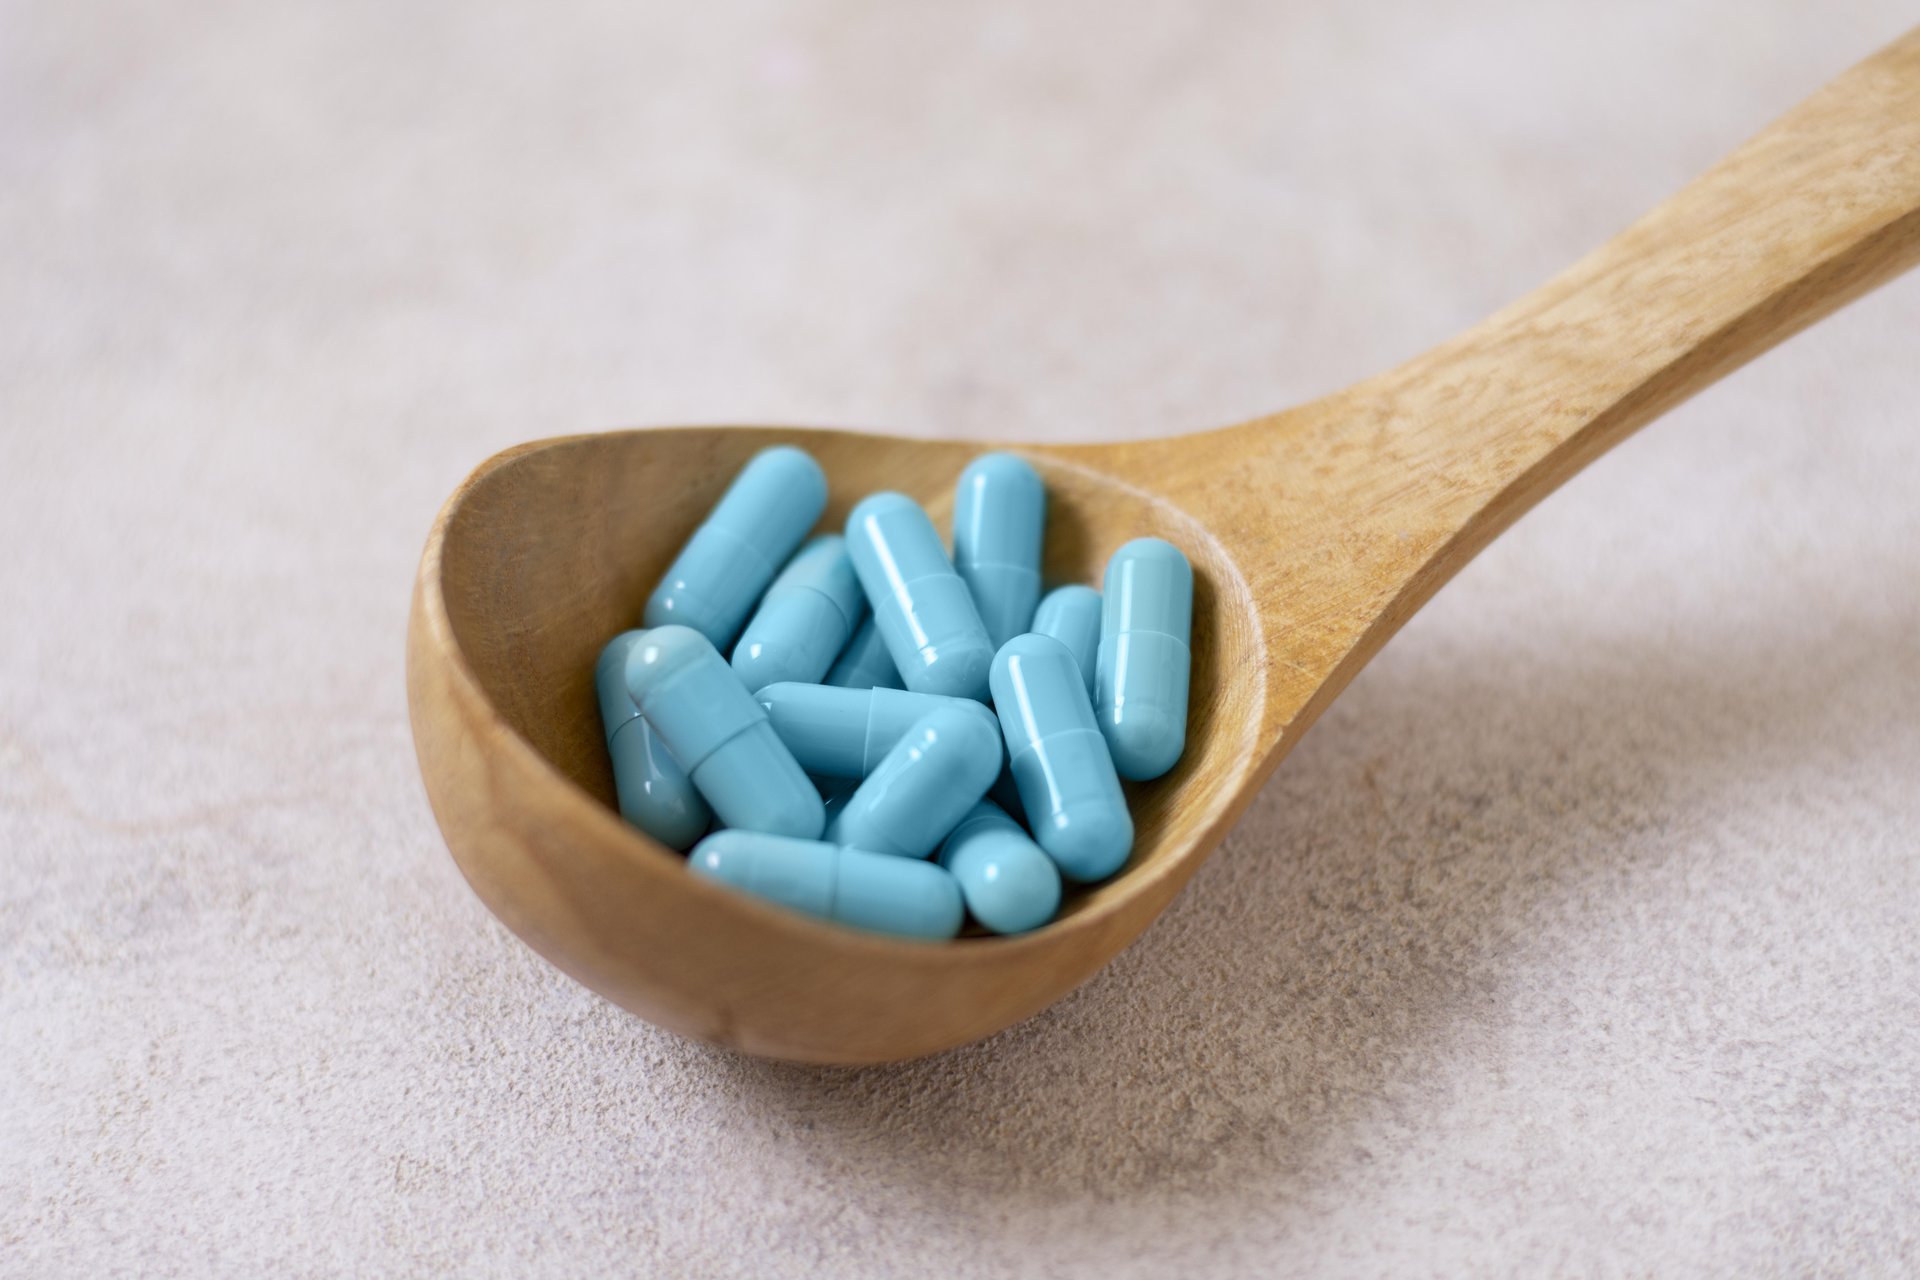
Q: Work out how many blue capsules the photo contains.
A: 14